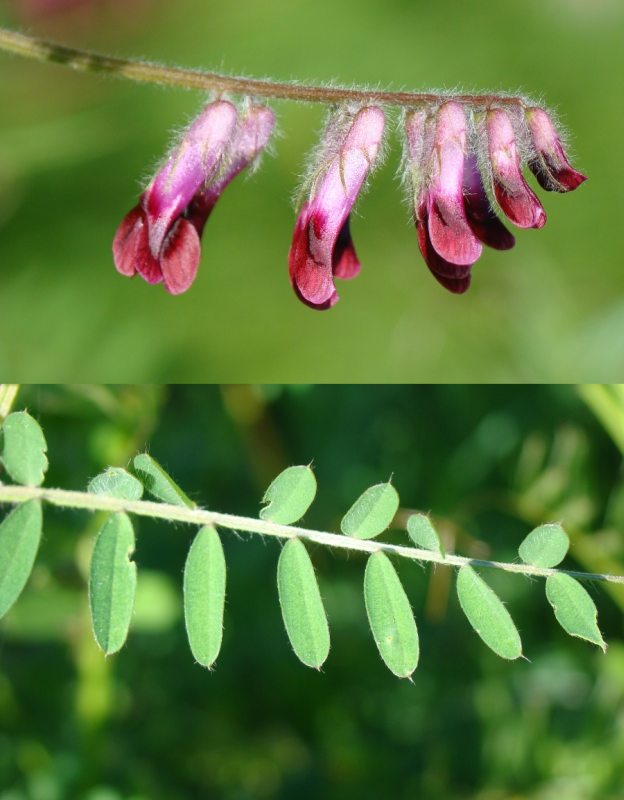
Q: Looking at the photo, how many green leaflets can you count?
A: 14